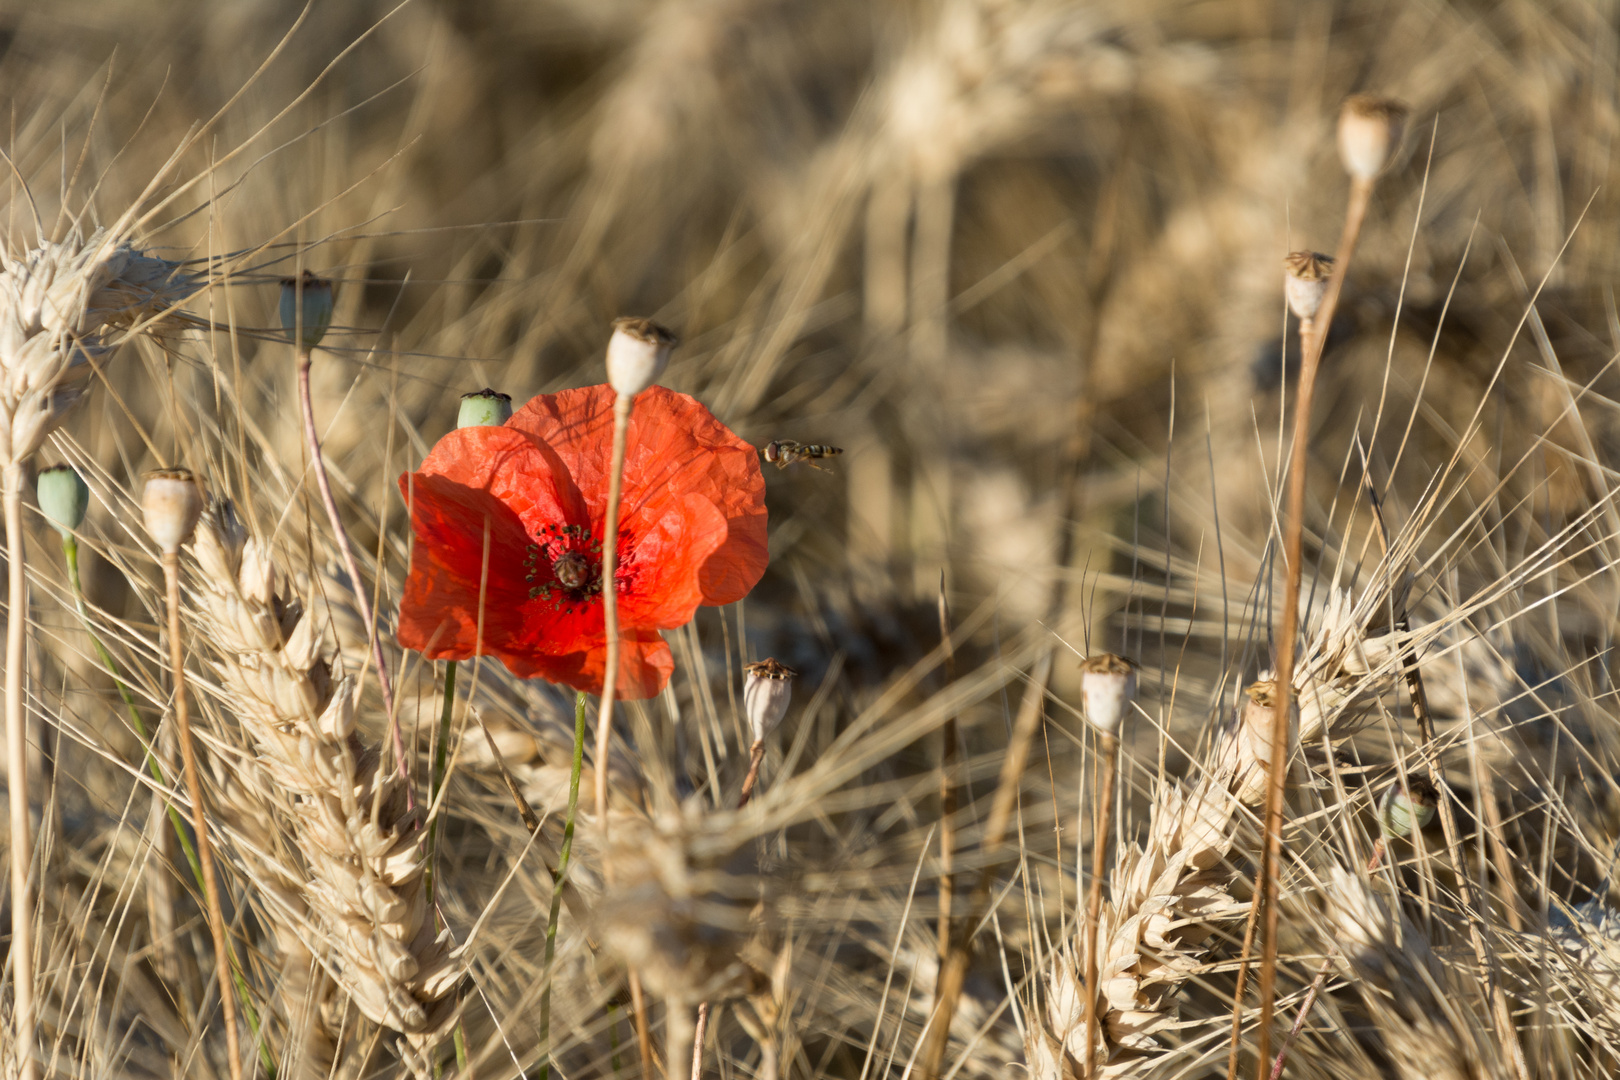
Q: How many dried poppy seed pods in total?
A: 7